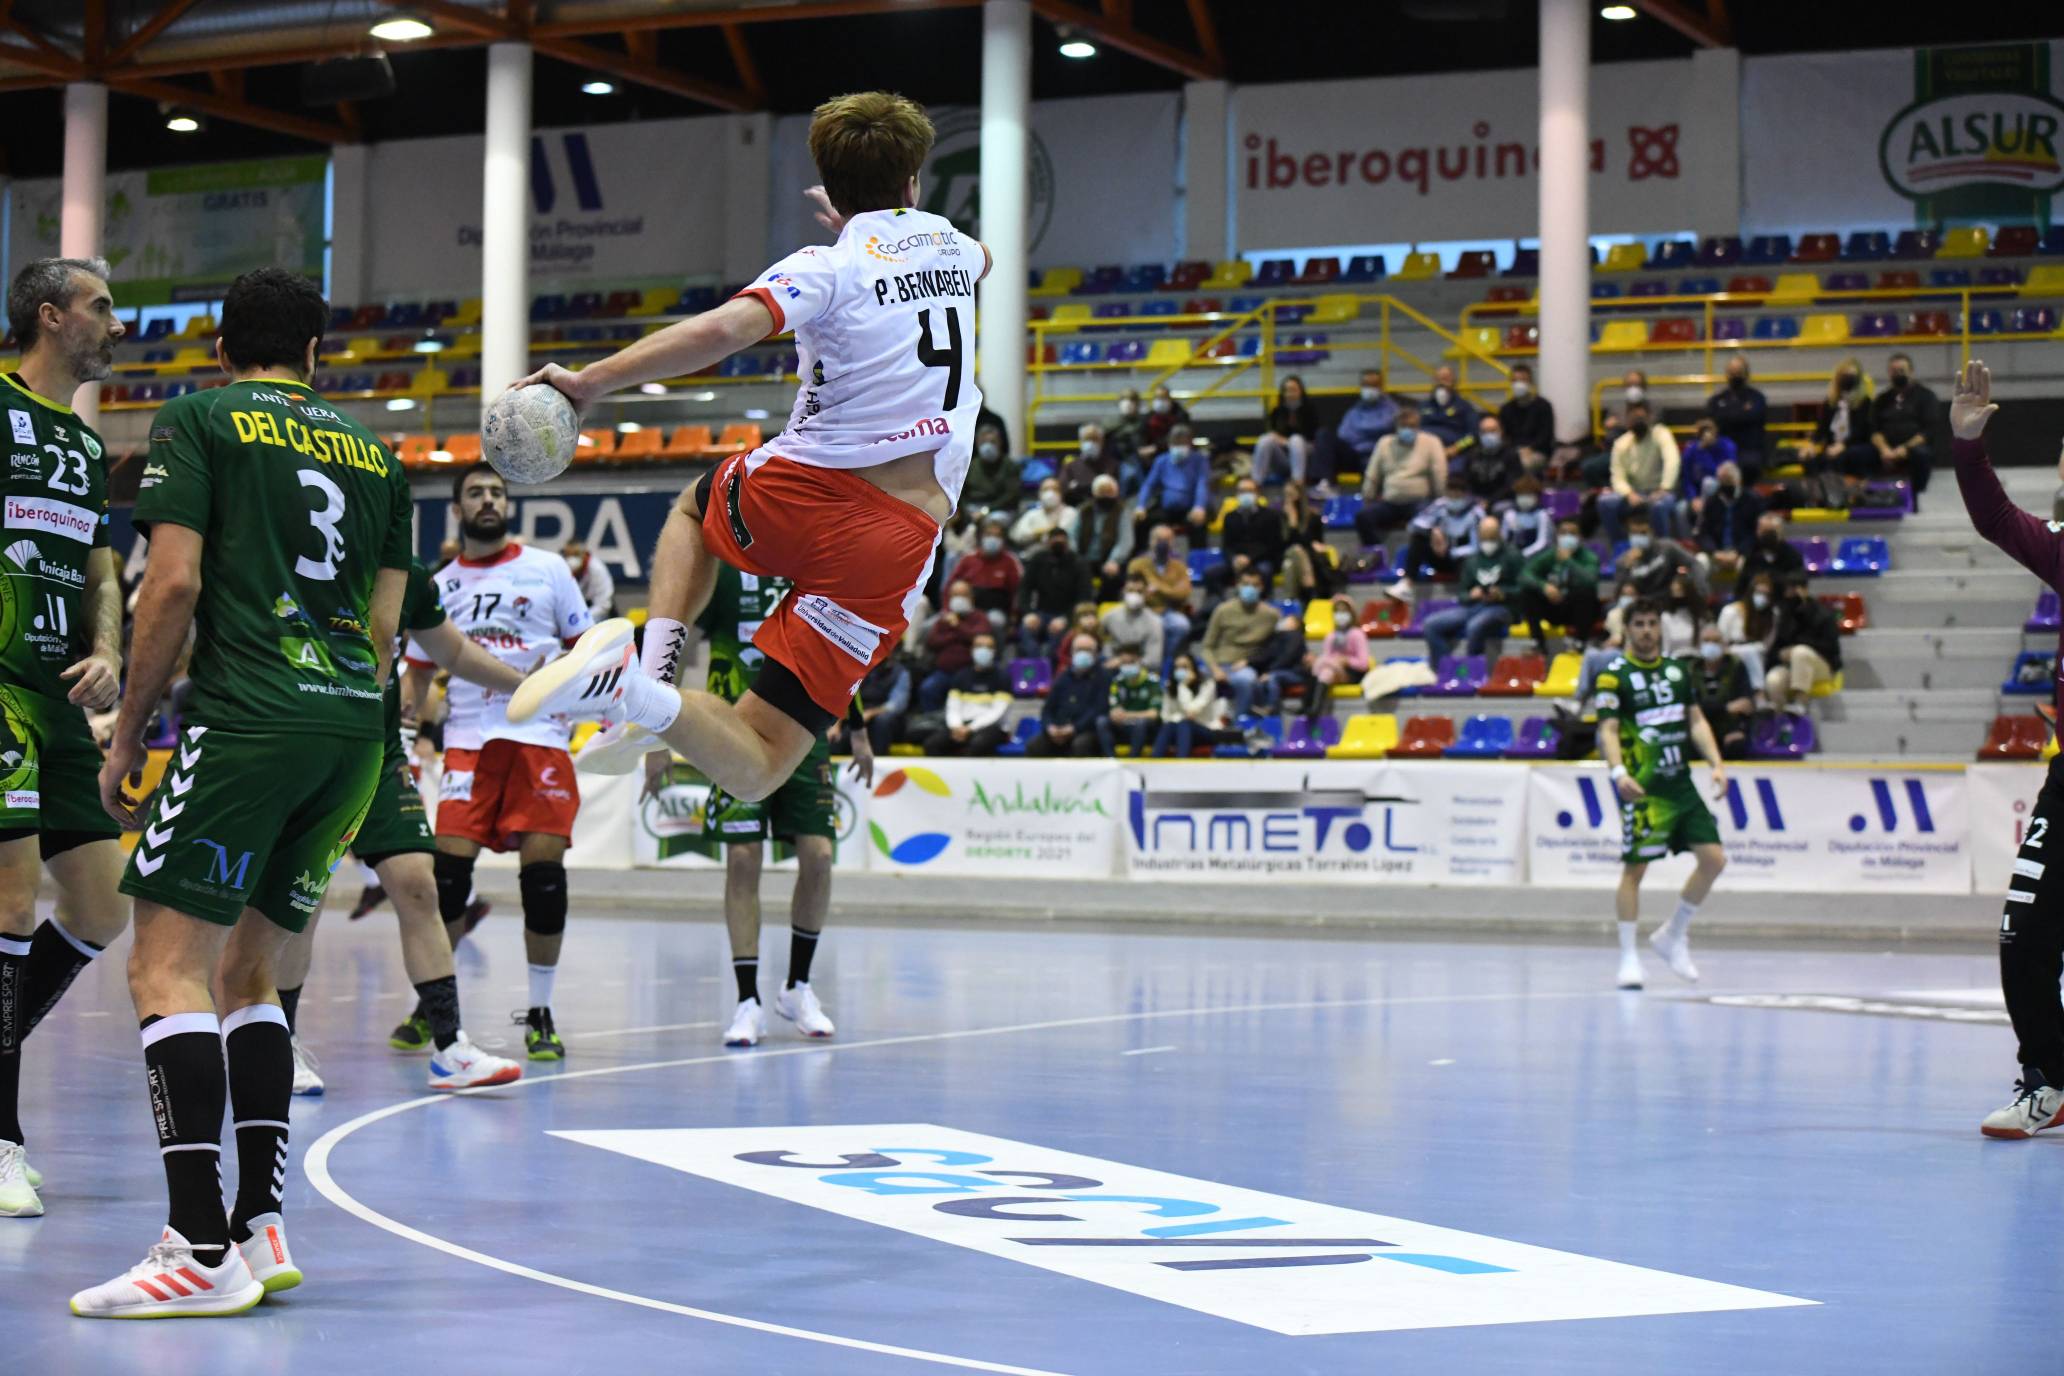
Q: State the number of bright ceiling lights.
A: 5